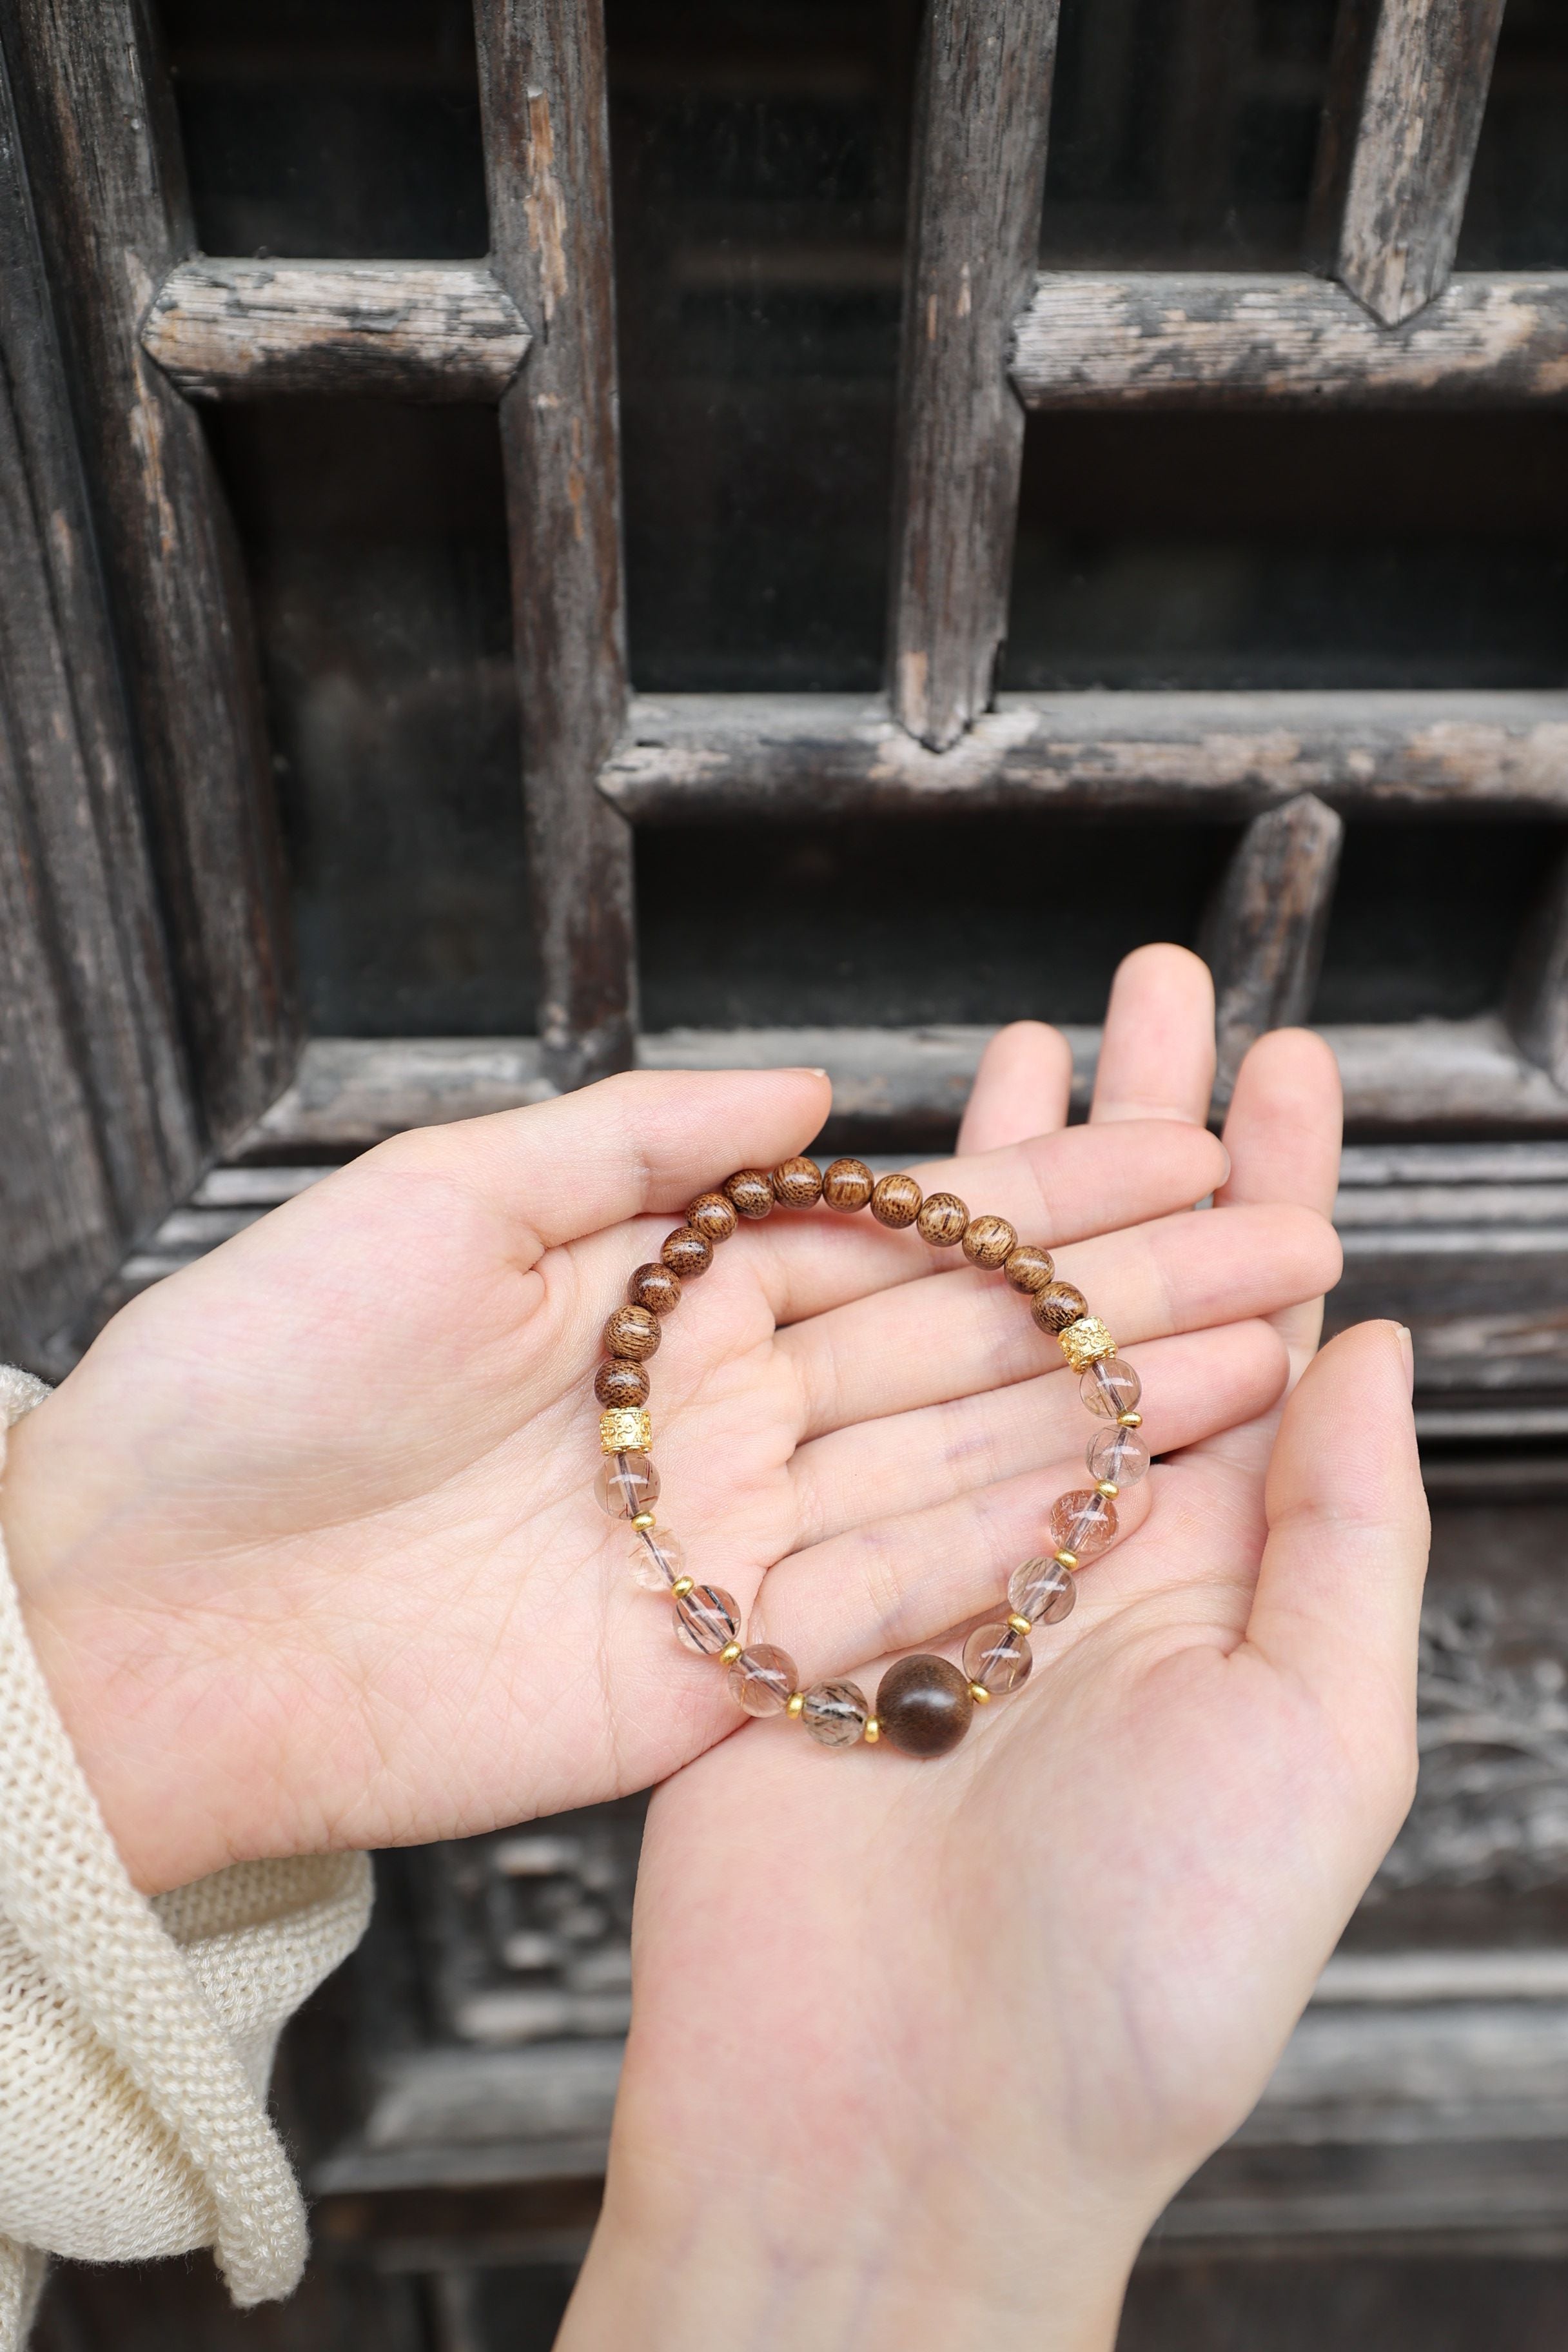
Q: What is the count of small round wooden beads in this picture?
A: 13